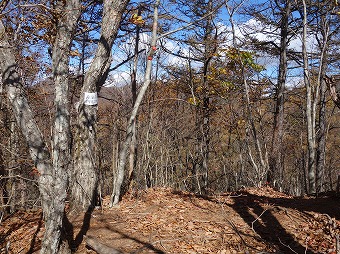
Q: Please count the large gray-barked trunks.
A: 3